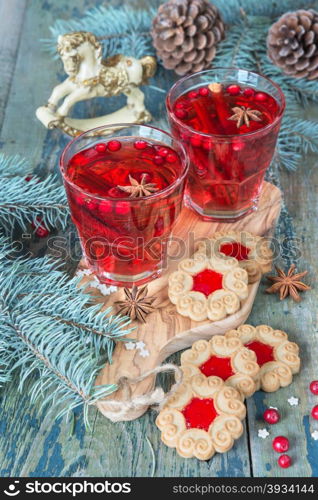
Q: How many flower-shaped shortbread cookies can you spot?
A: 5